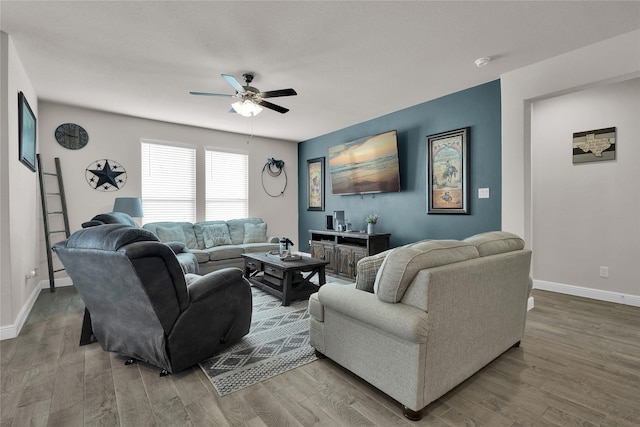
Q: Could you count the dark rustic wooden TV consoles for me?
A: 1